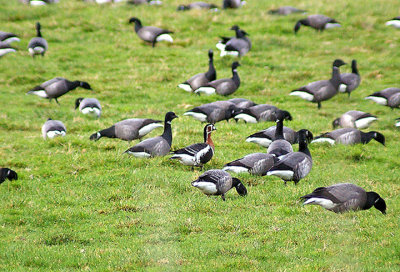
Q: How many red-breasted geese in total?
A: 1